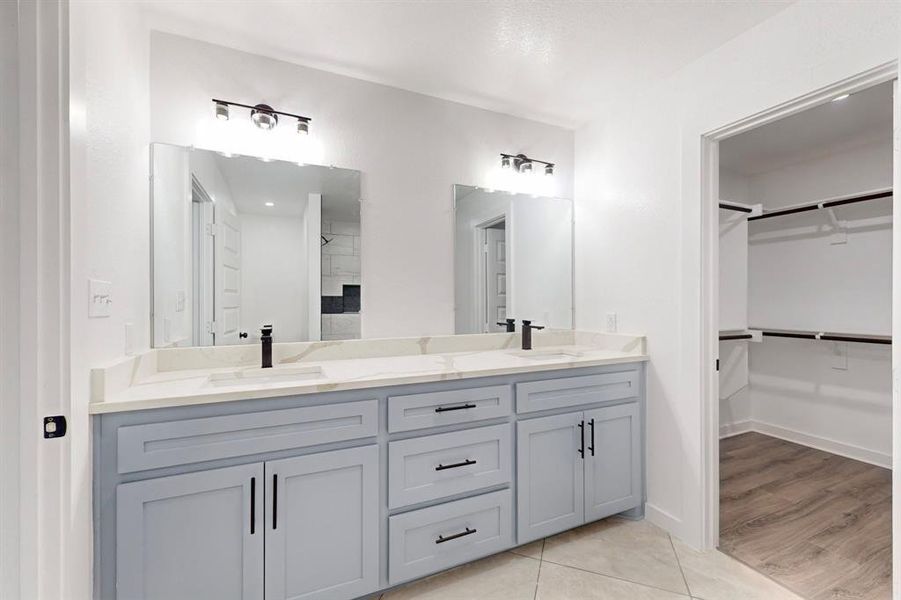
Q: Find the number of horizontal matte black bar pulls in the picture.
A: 3